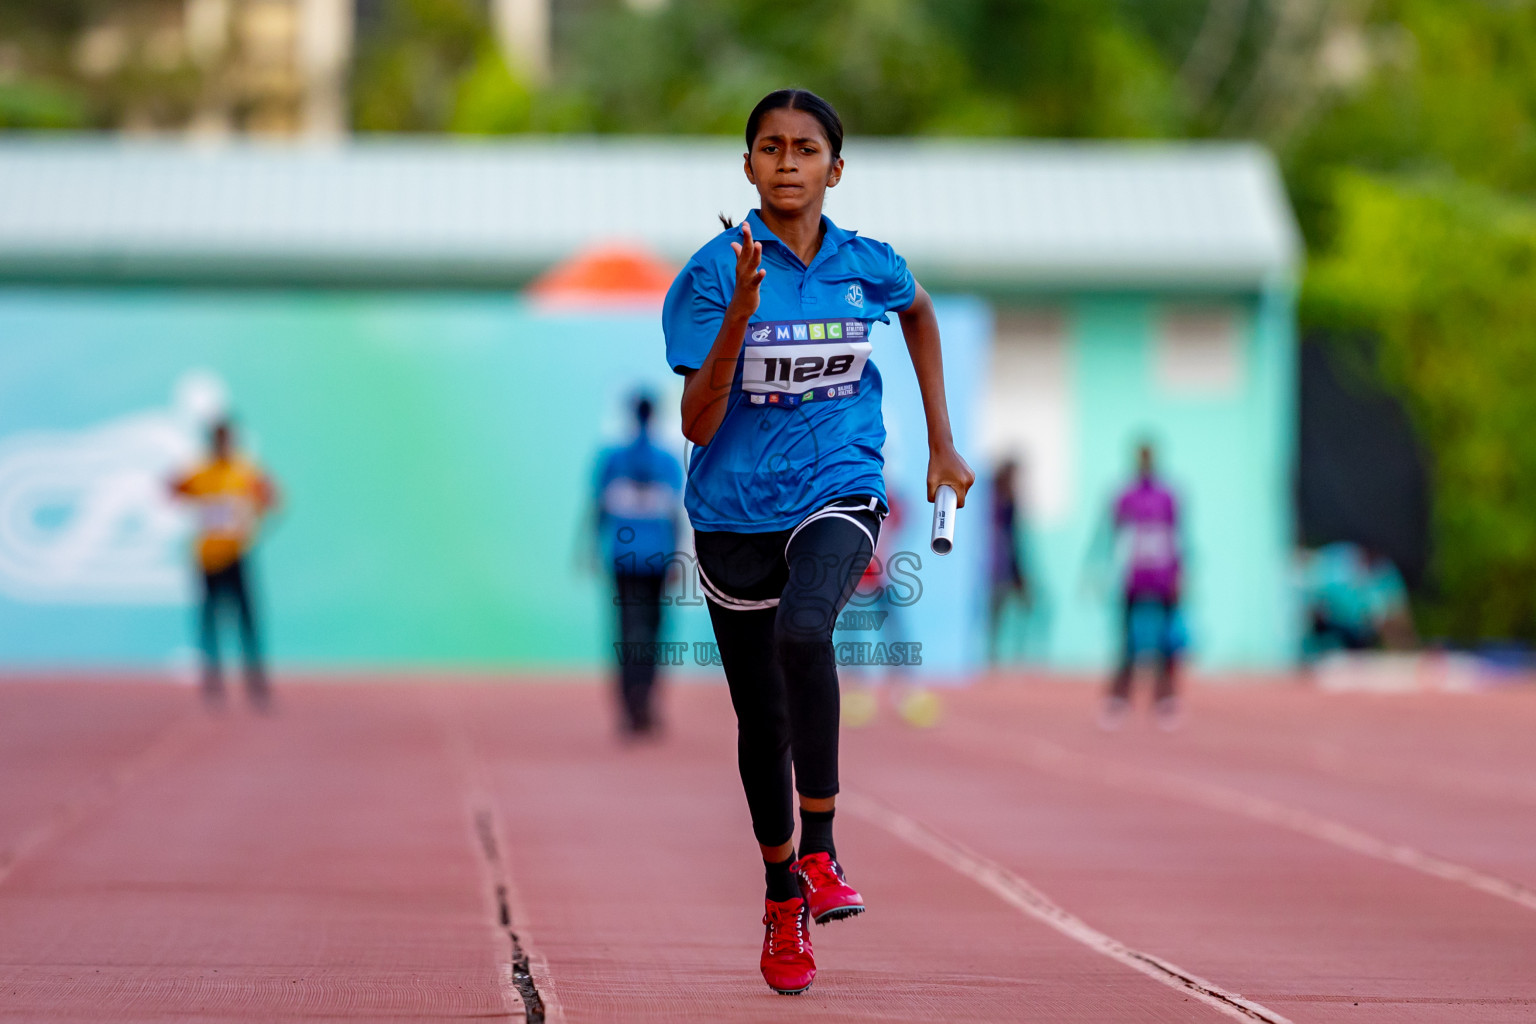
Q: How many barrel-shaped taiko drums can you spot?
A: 0